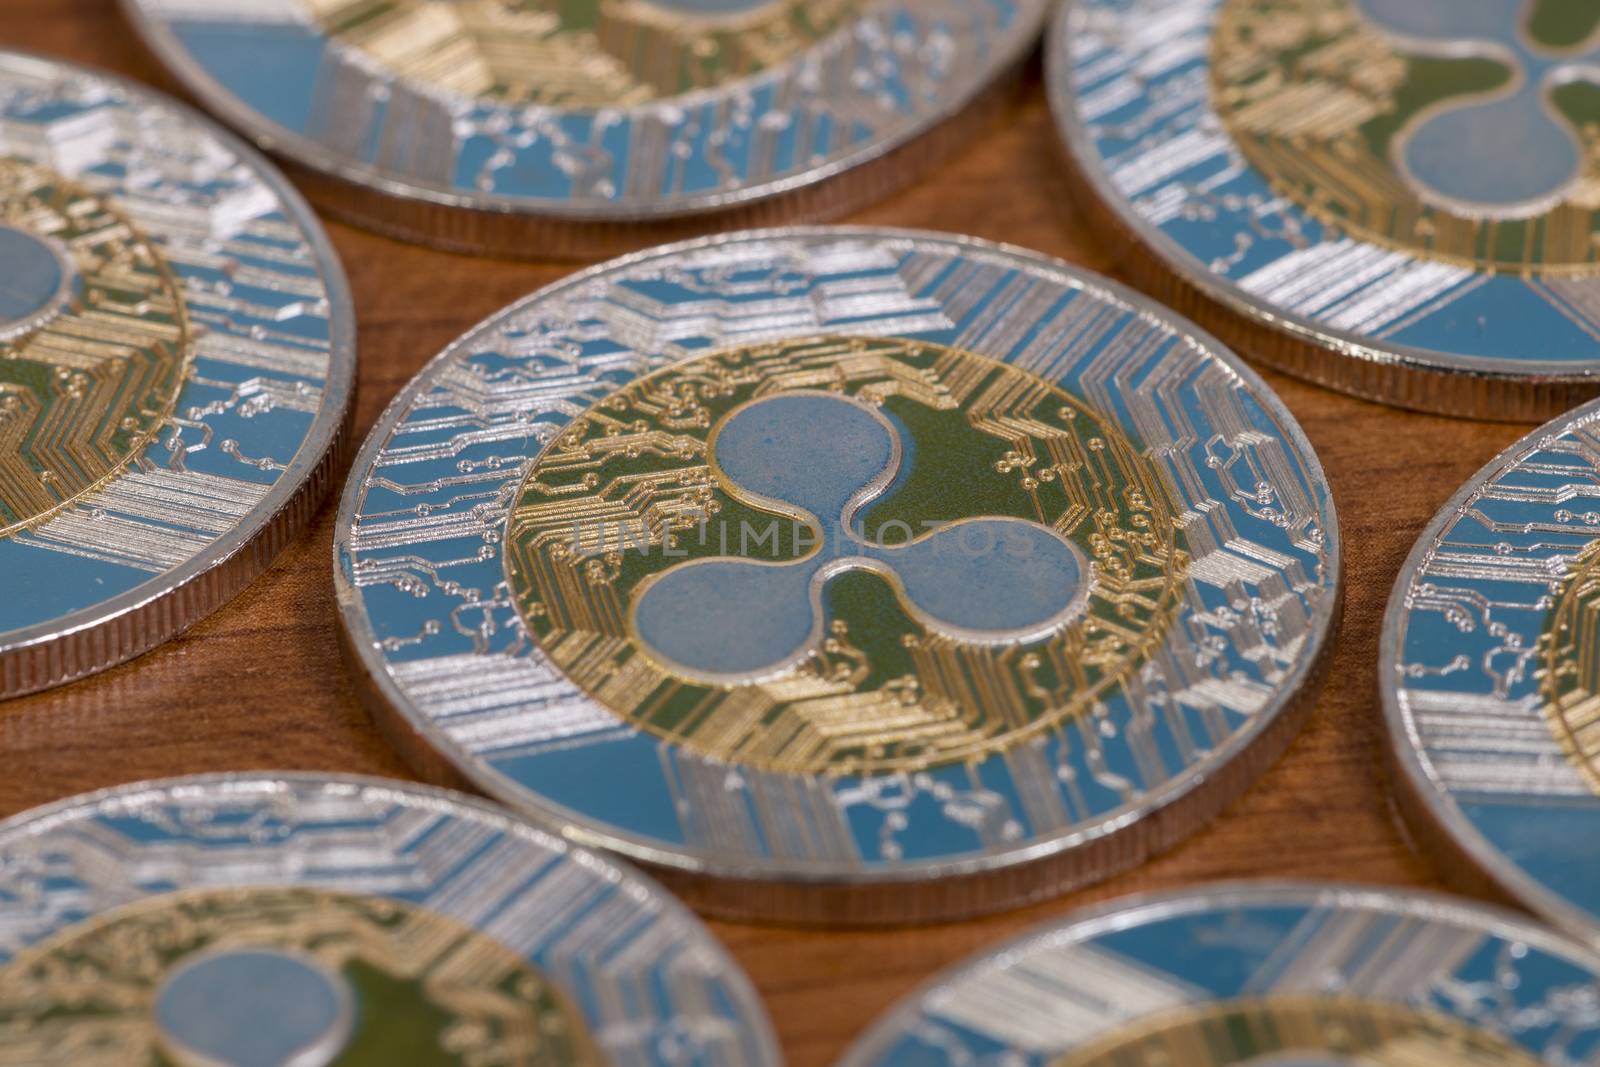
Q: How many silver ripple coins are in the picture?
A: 7